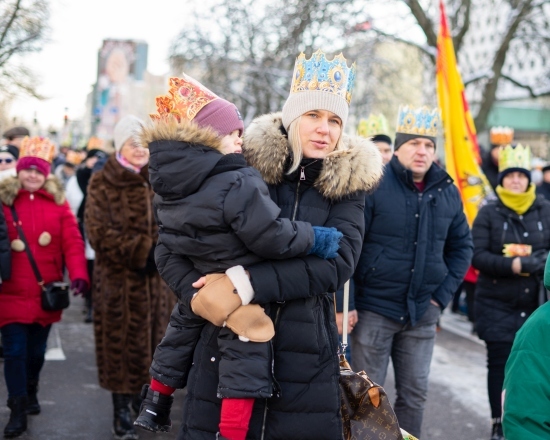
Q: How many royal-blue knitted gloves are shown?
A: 1